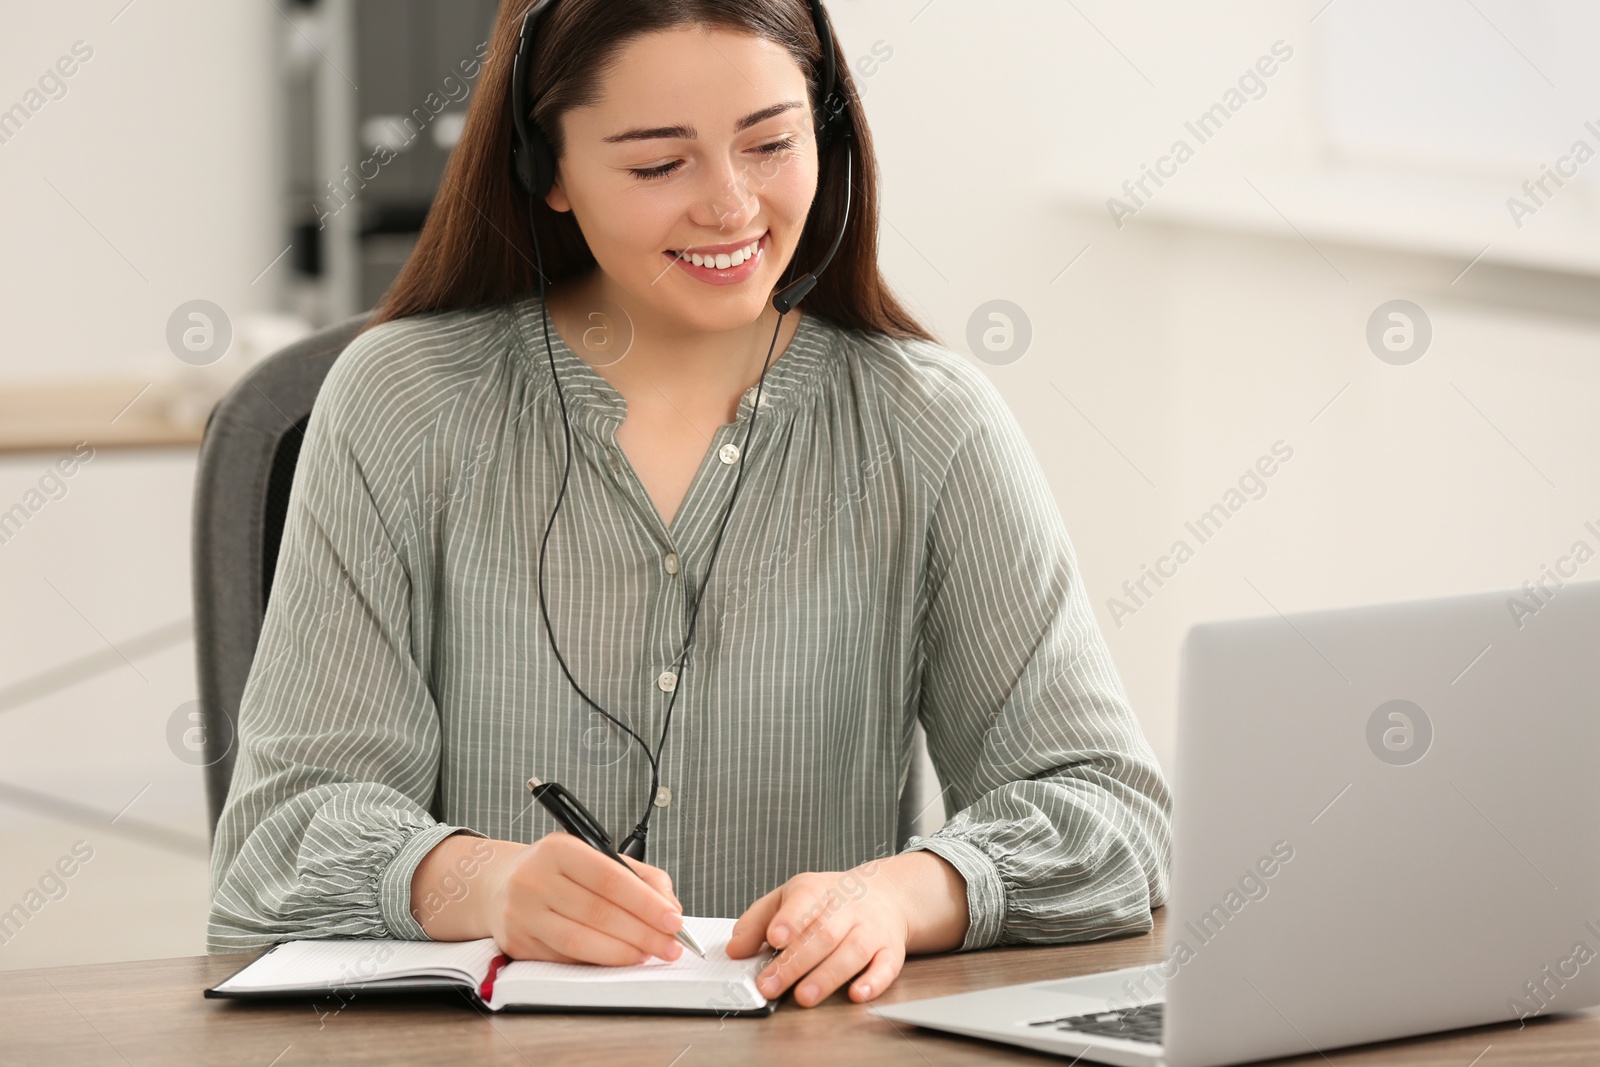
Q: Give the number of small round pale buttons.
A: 5